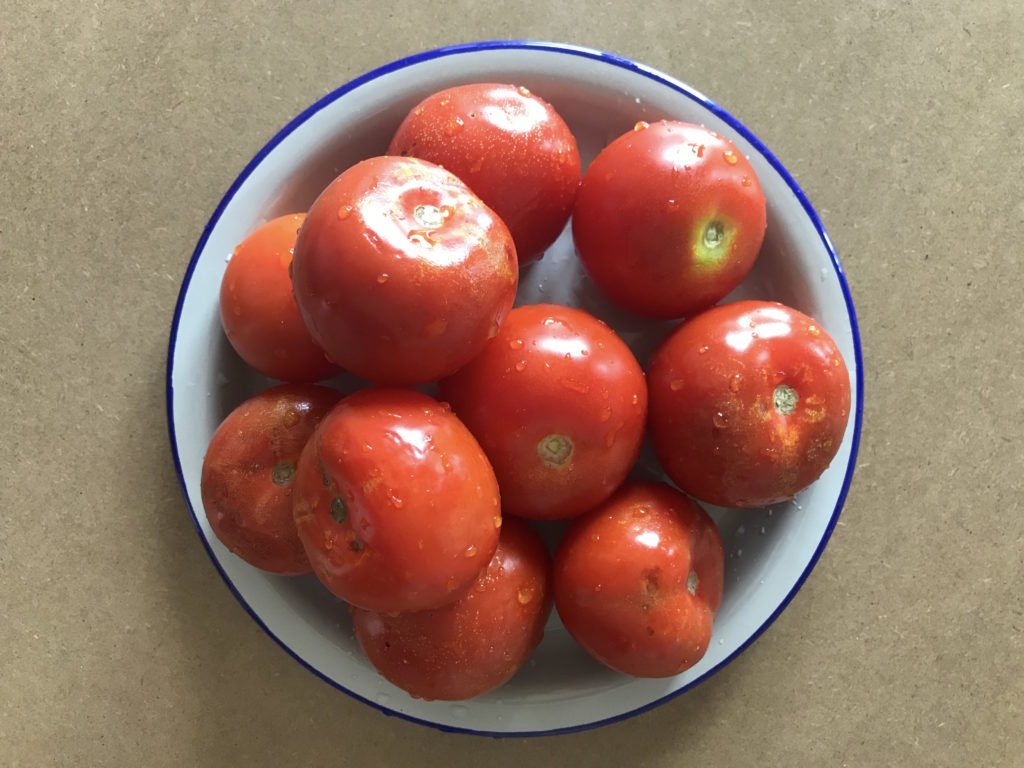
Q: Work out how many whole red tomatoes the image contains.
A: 10